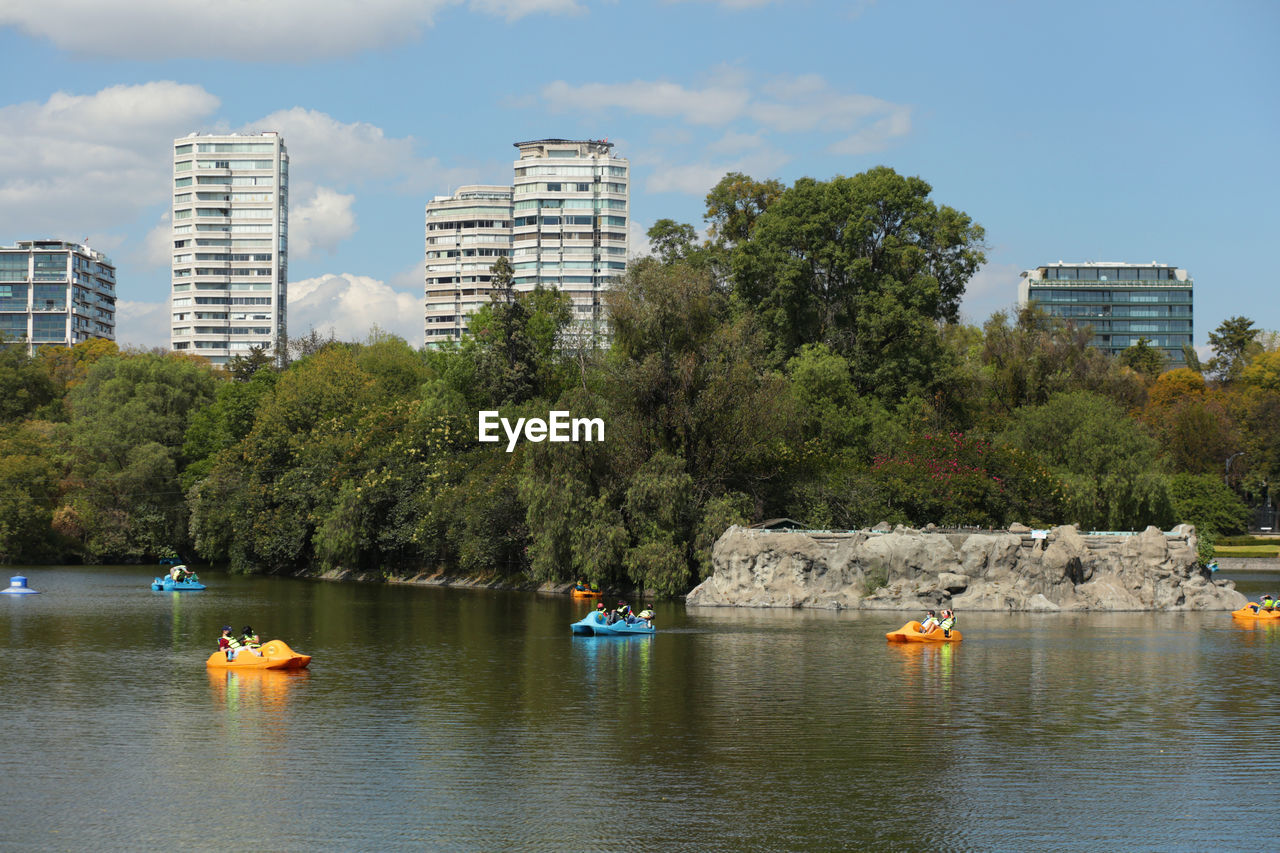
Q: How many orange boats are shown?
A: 4